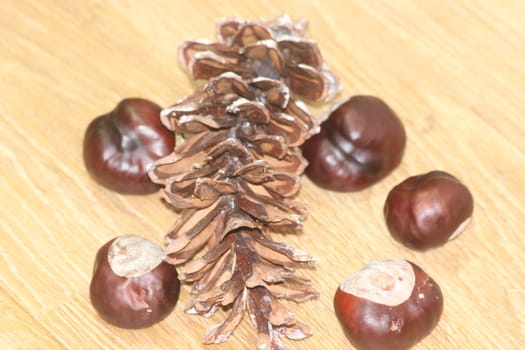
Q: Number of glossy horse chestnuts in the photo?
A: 5